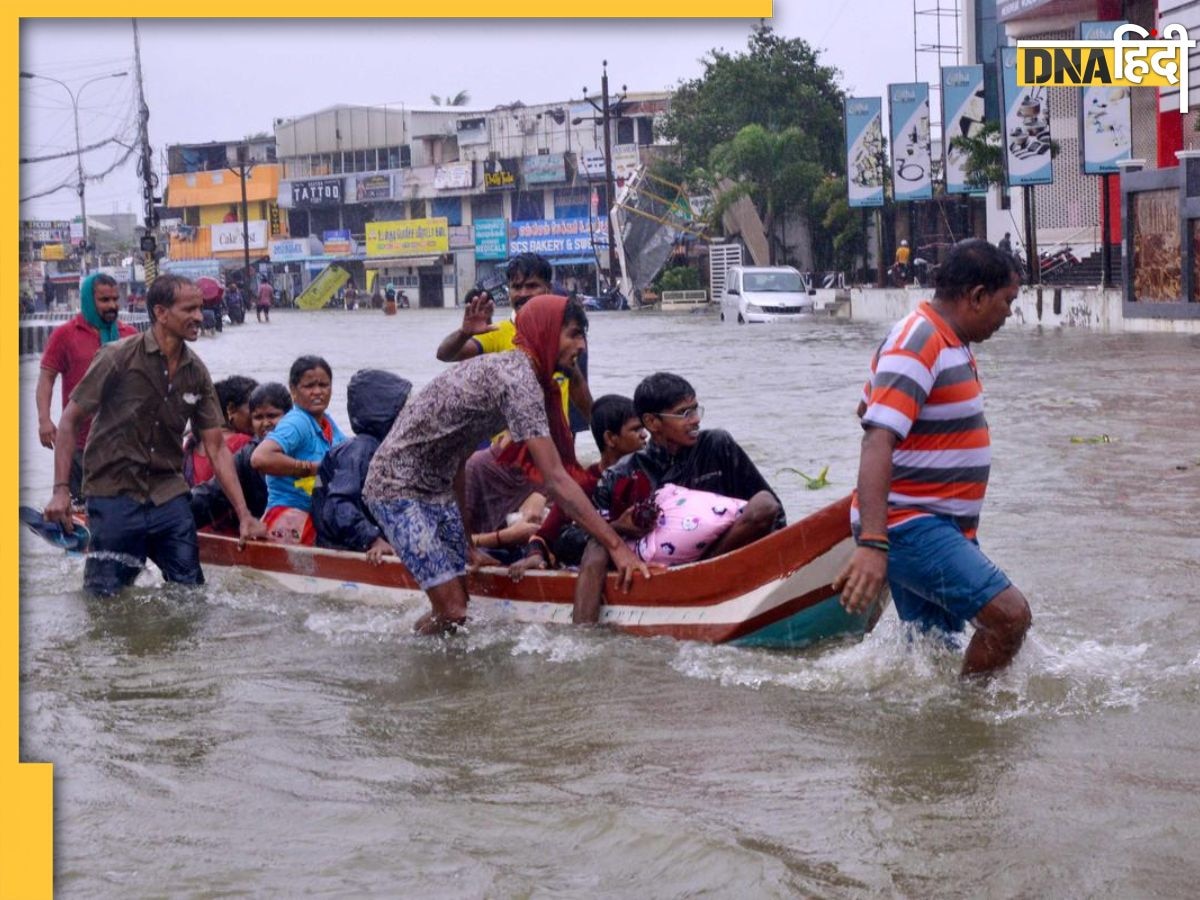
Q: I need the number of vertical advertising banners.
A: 5